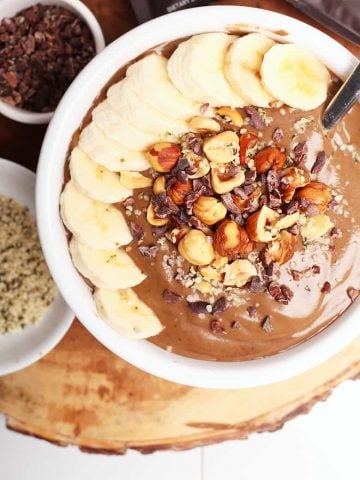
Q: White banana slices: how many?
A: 11